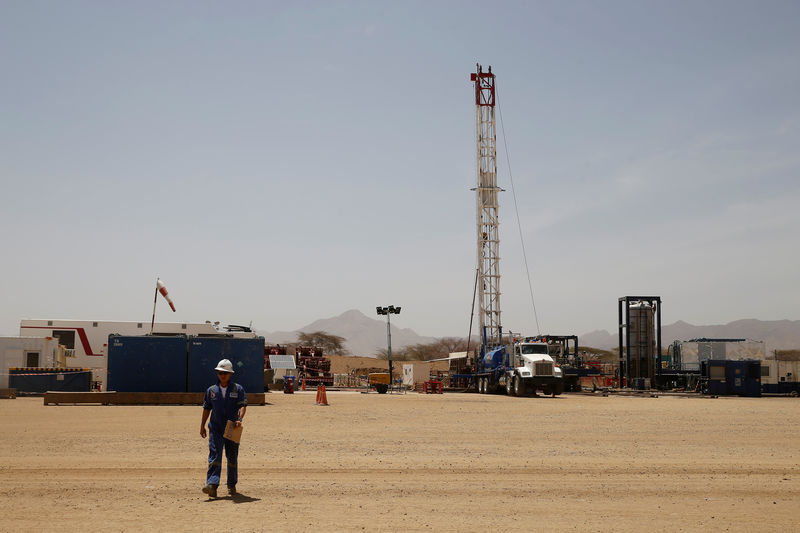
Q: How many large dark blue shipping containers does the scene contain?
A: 2